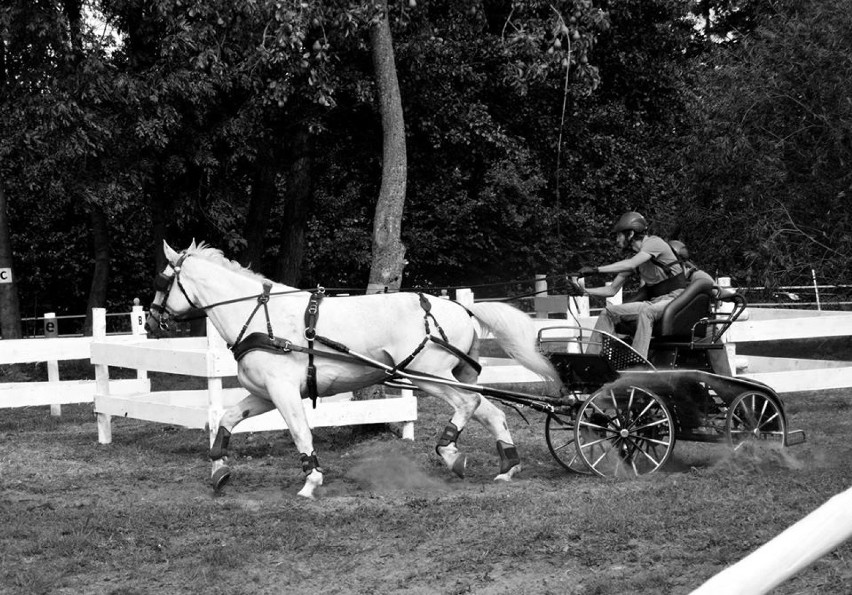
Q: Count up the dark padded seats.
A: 1